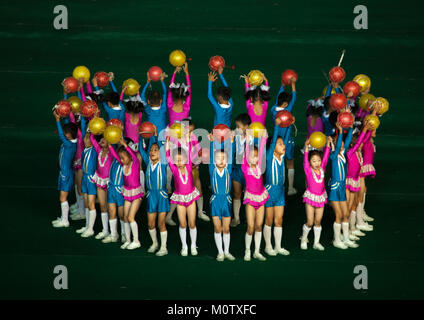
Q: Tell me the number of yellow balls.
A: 15